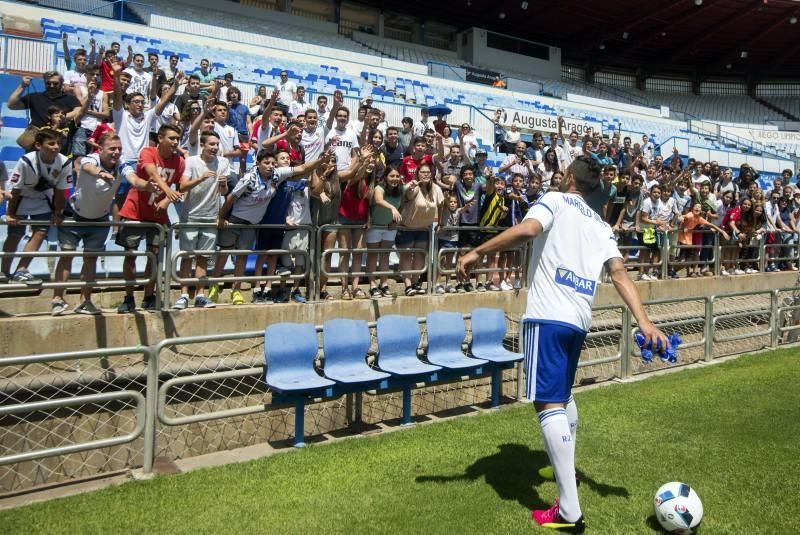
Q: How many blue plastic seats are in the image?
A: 5